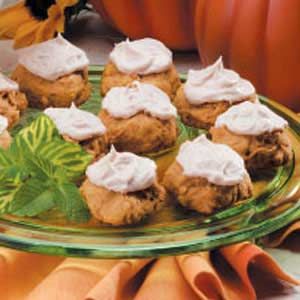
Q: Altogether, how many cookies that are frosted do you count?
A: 10